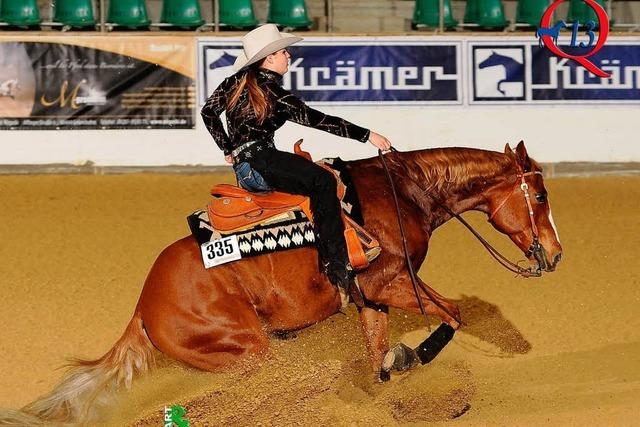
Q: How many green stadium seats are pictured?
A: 10